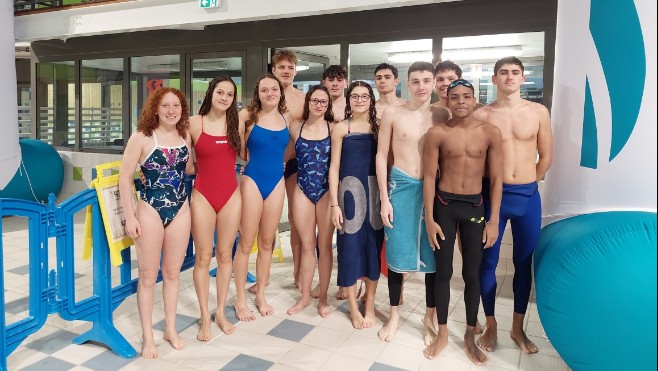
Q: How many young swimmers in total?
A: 12